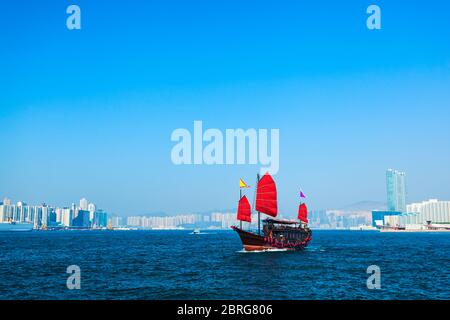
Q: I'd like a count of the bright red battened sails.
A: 3